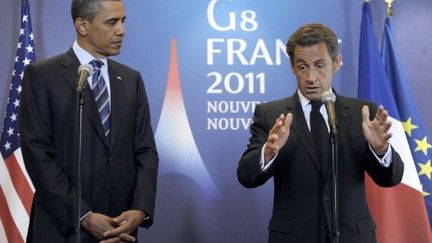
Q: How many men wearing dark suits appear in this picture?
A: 2